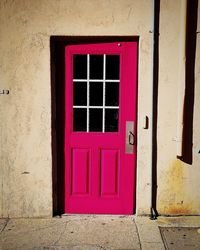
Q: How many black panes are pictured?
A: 9